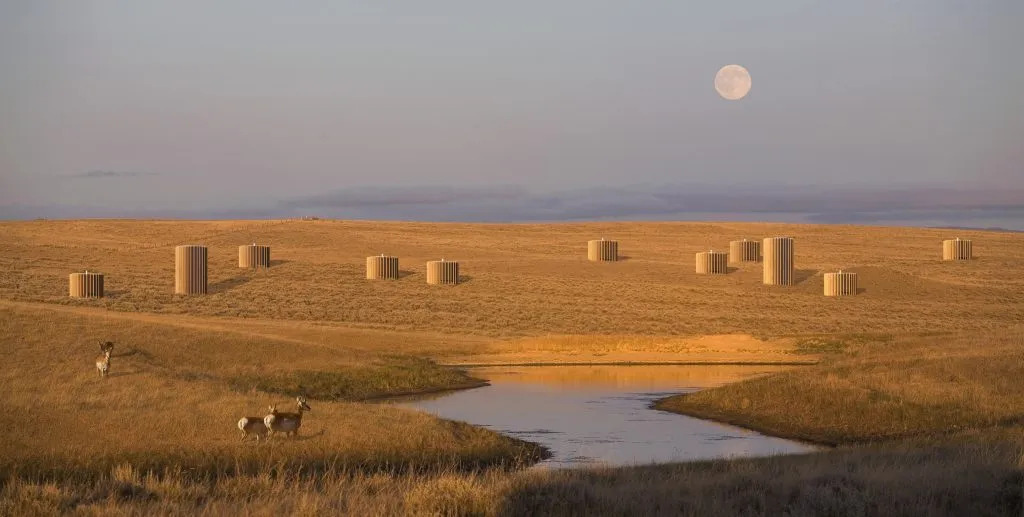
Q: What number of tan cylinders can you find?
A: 11